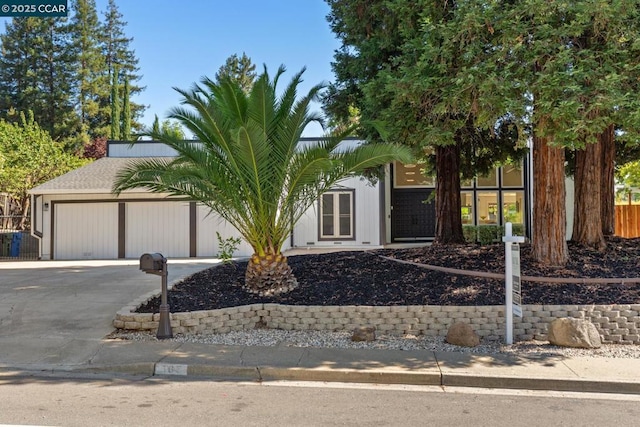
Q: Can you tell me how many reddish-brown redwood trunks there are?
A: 4